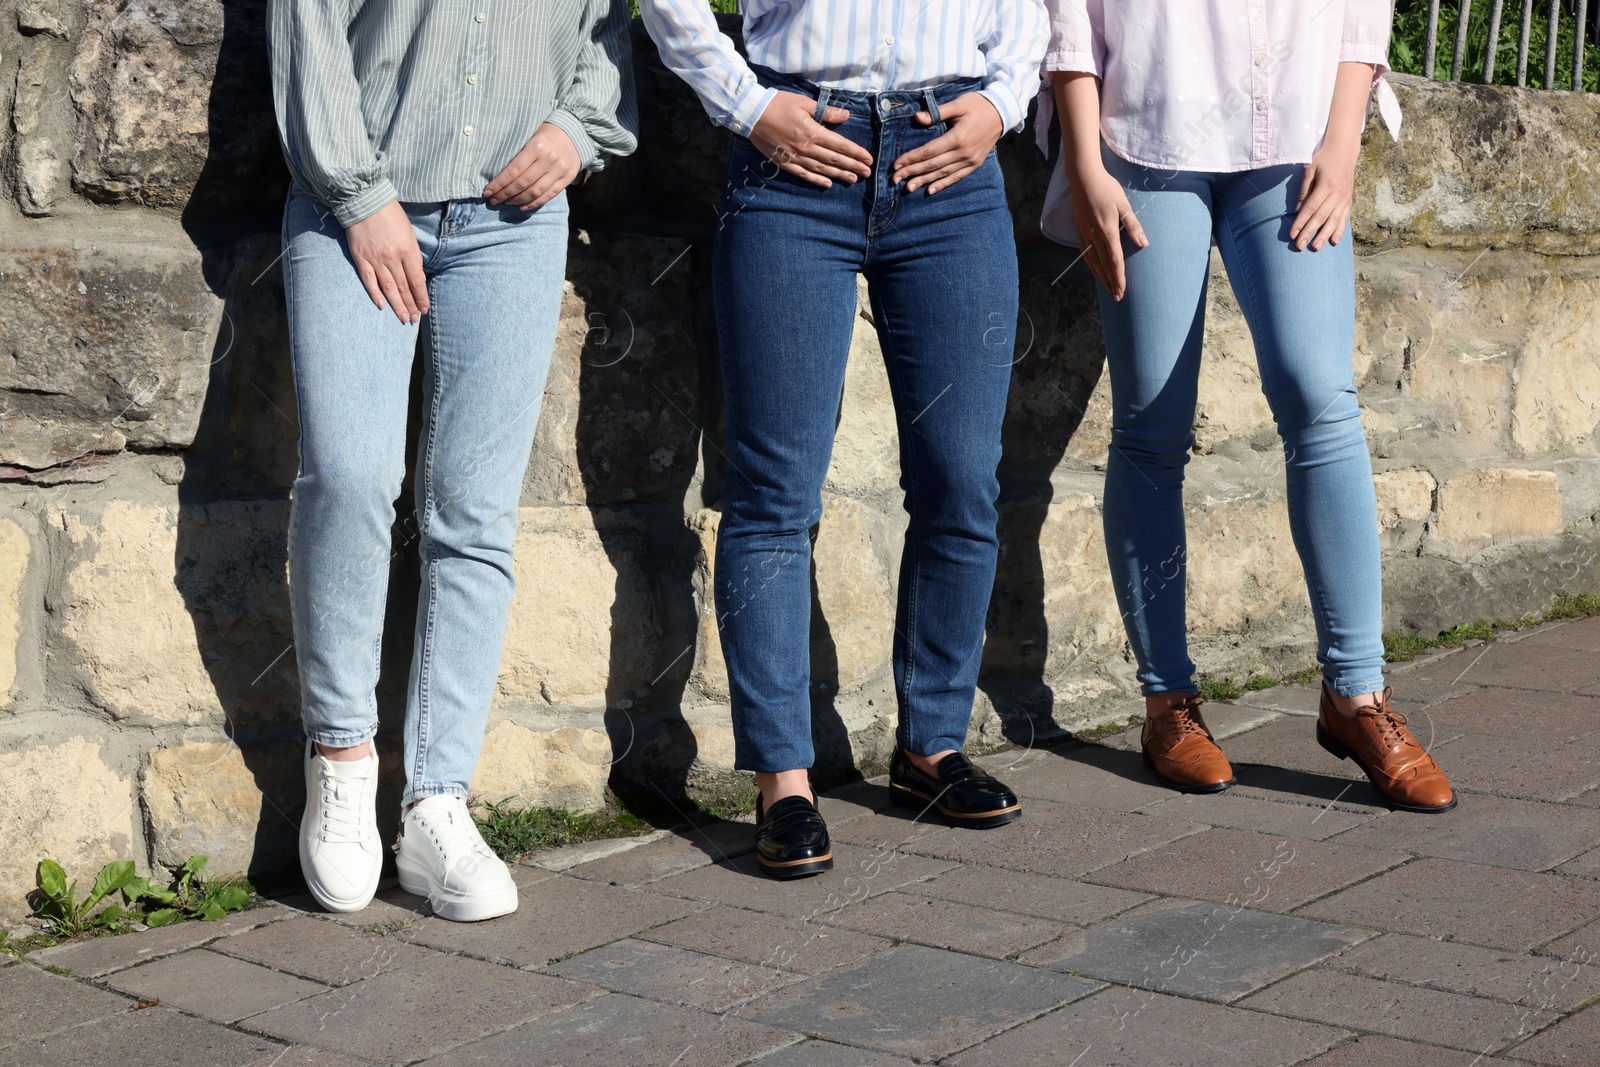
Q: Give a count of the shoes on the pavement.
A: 6